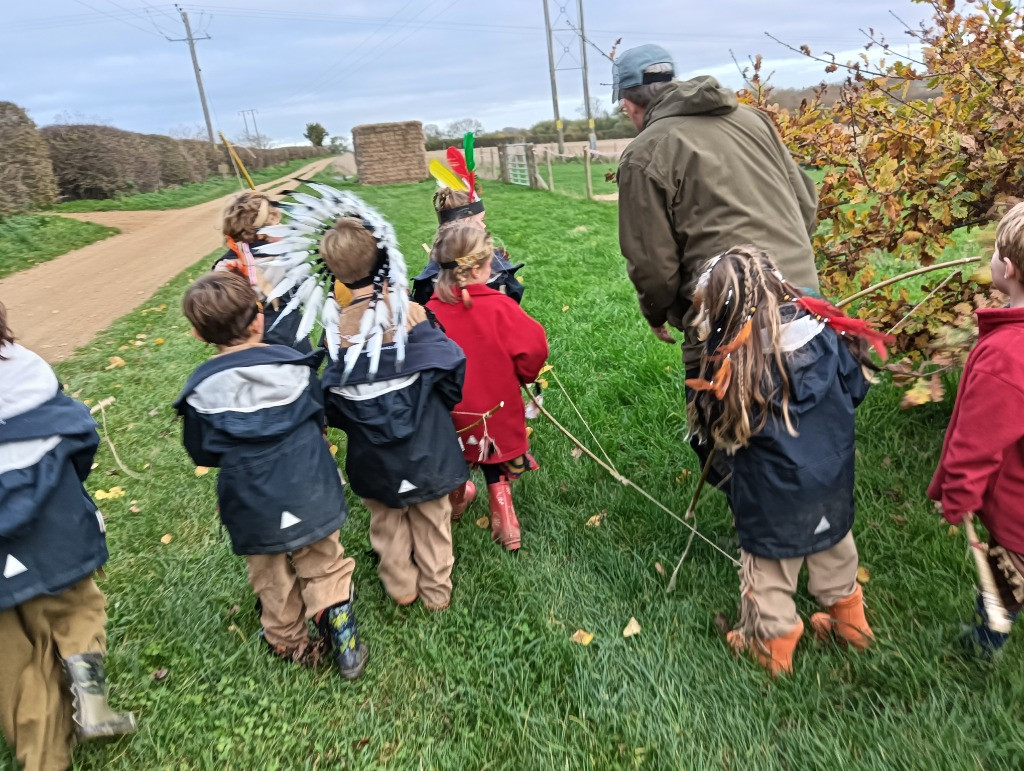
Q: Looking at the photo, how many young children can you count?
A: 8